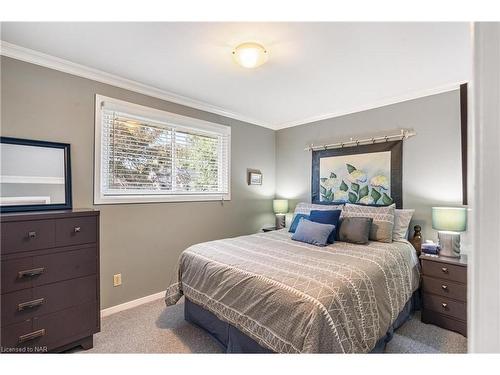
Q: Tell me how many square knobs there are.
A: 2